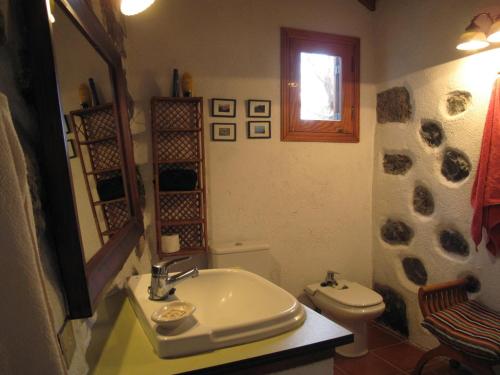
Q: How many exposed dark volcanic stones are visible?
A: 11